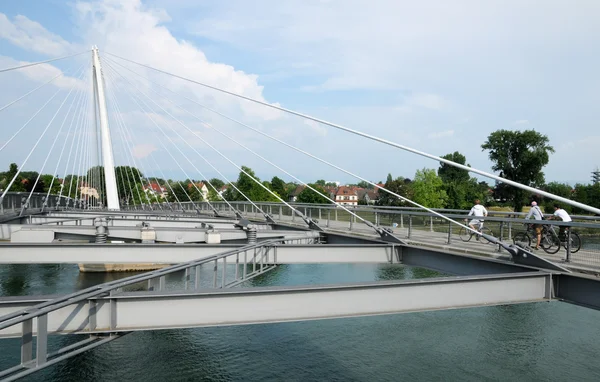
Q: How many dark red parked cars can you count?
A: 0